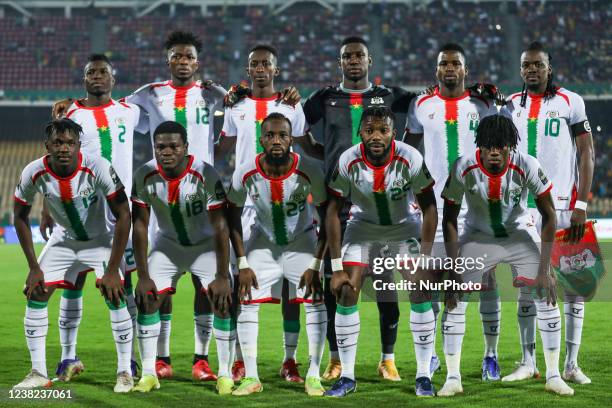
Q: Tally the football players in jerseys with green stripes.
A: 11